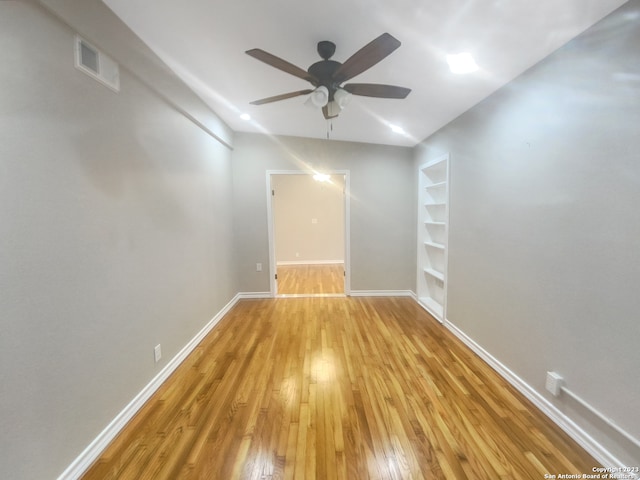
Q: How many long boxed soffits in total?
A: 1